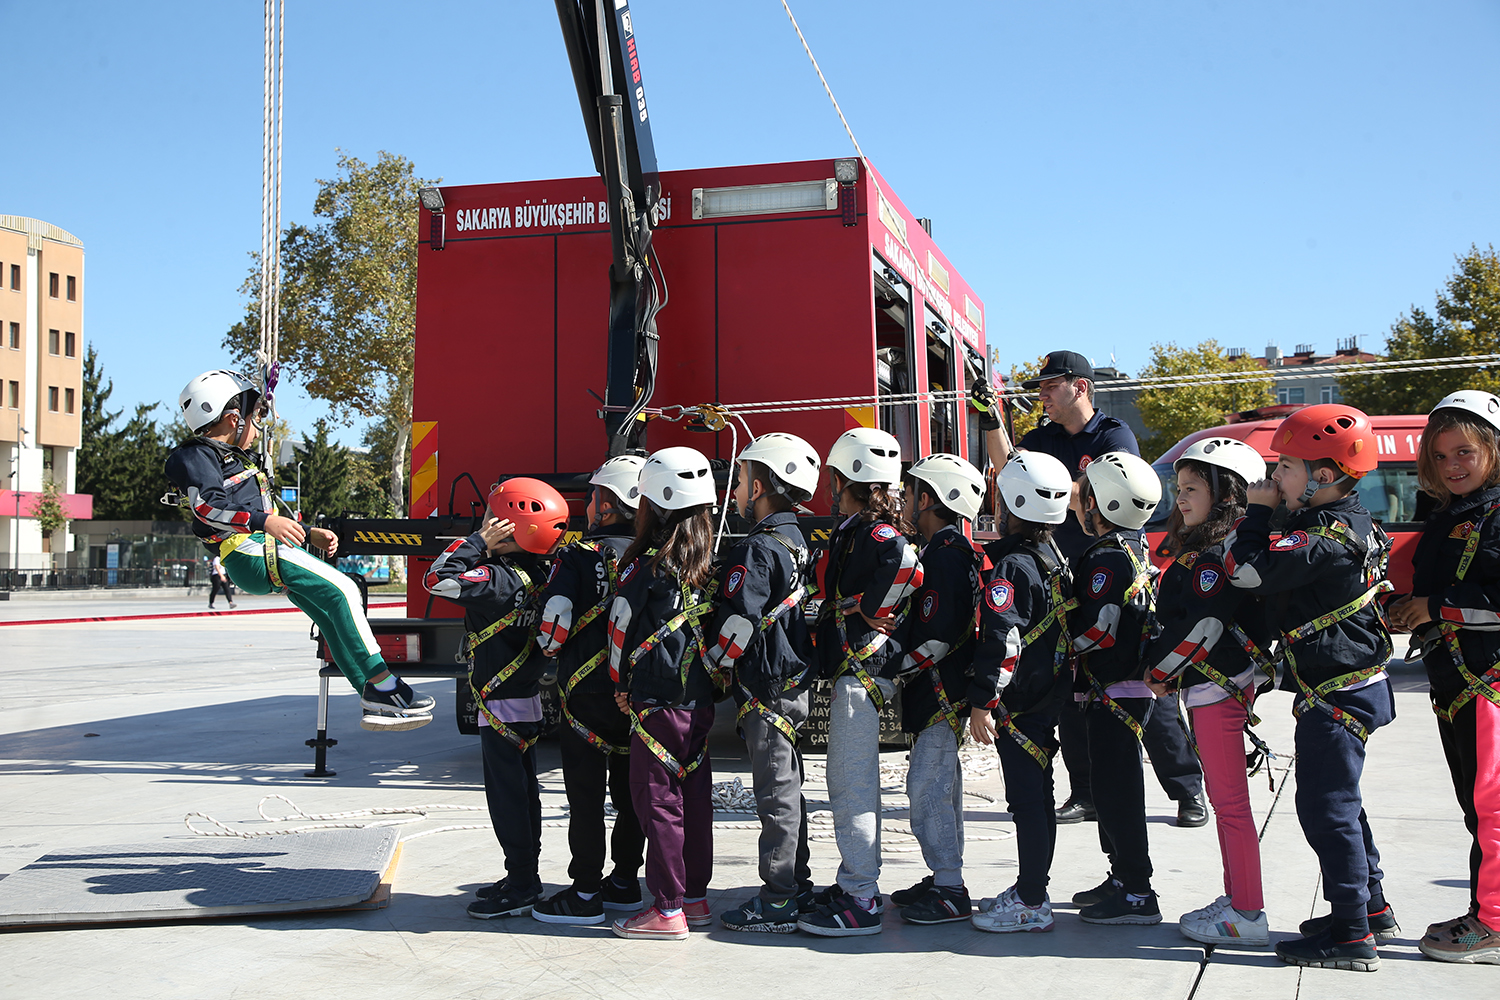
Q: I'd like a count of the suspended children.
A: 1